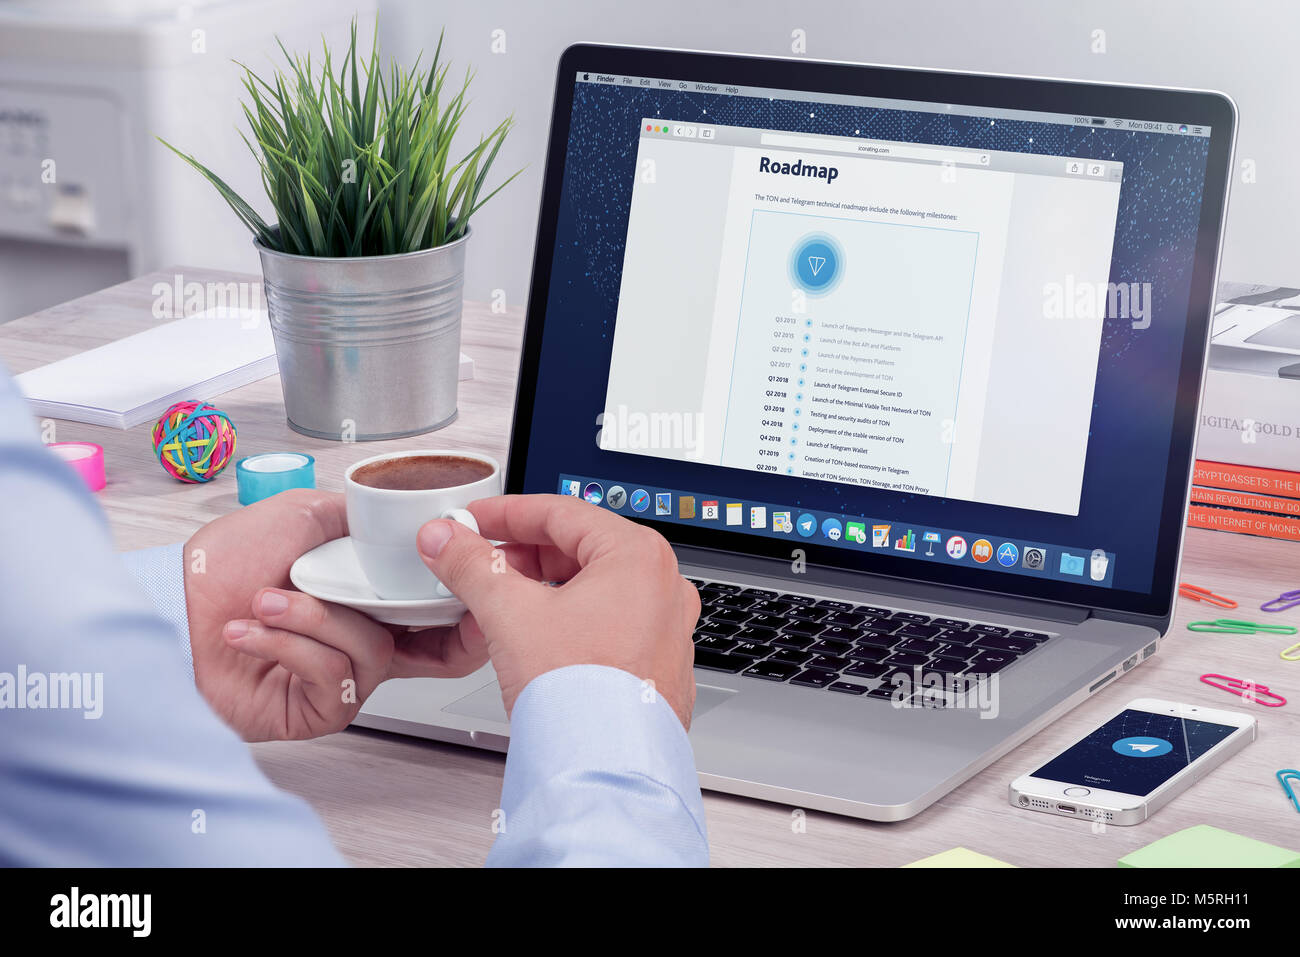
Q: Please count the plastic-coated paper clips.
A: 6